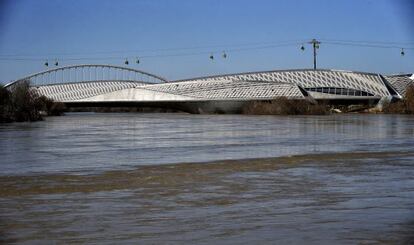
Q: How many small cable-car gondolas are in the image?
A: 9